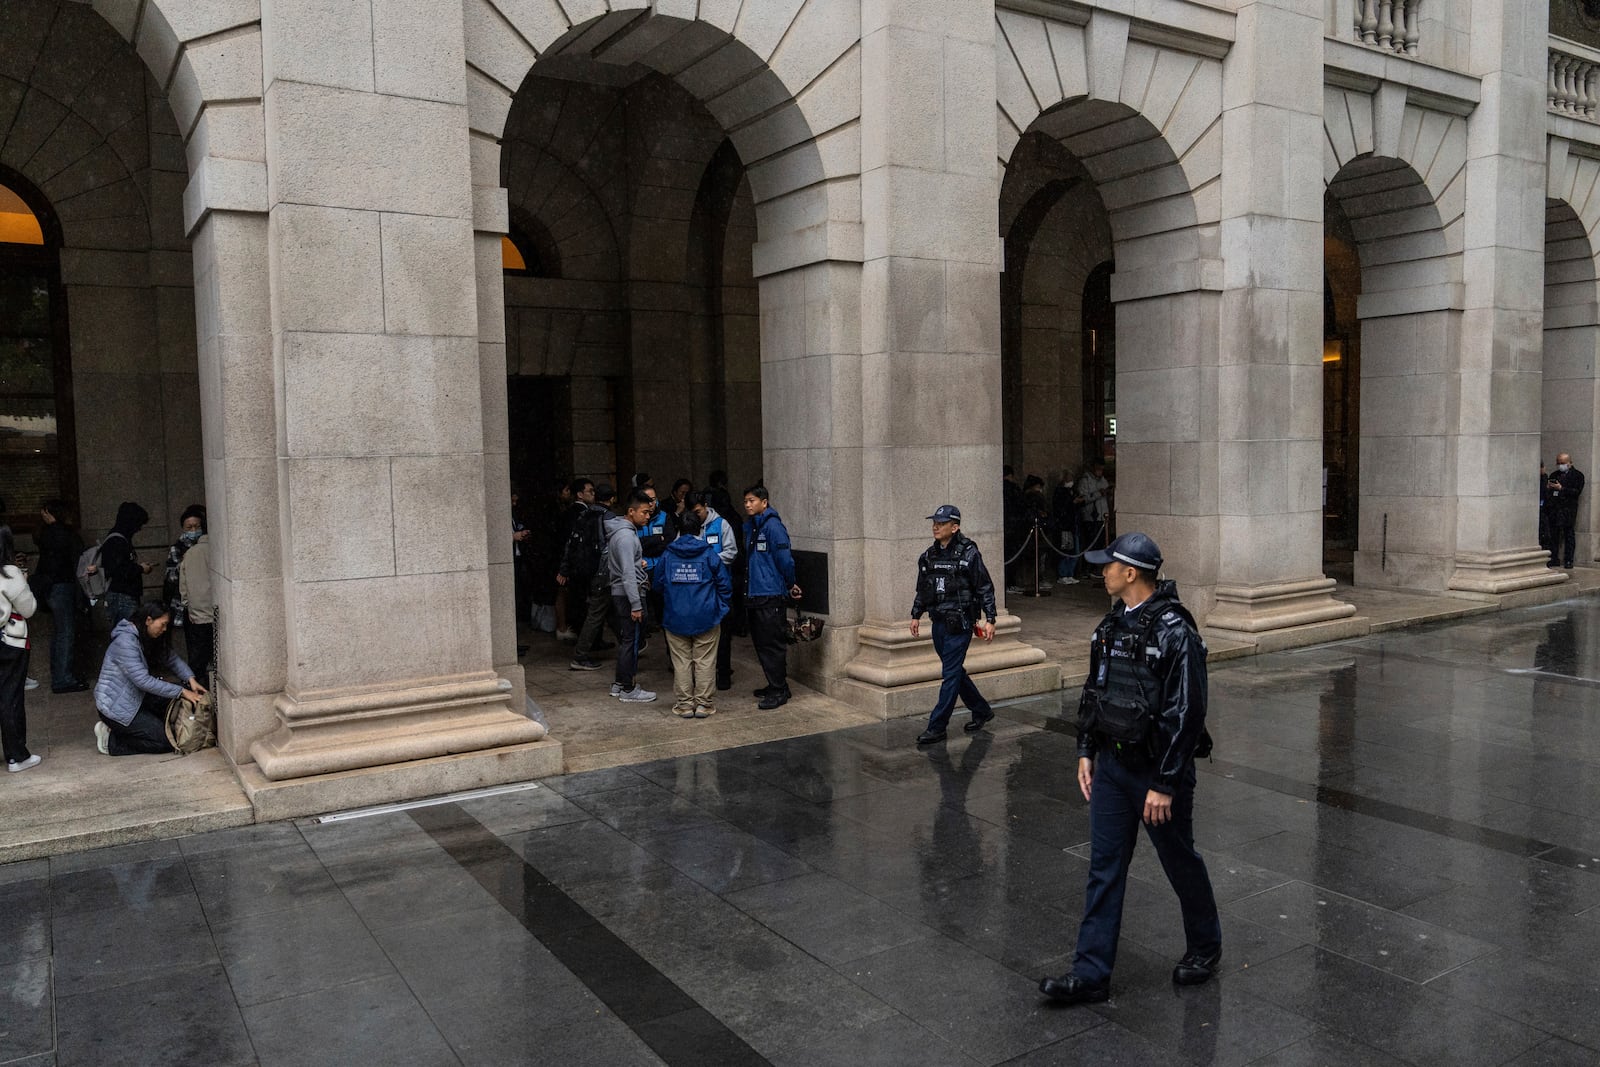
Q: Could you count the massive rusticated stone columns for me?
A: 4